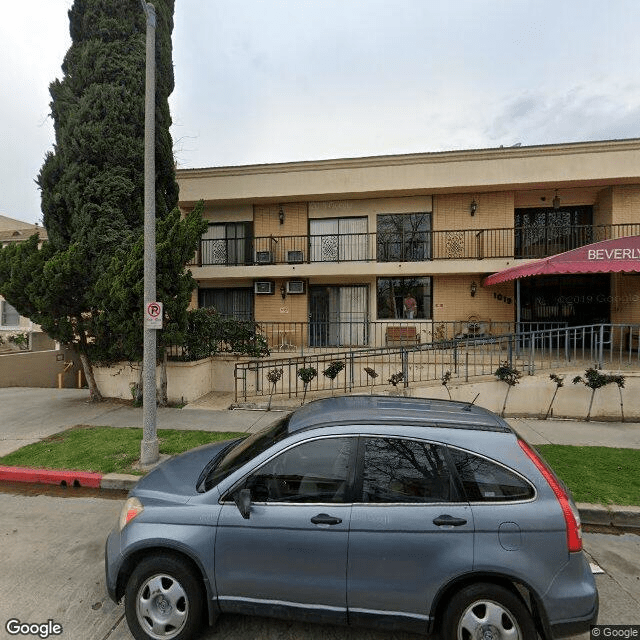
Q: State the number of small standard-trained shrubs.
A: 10